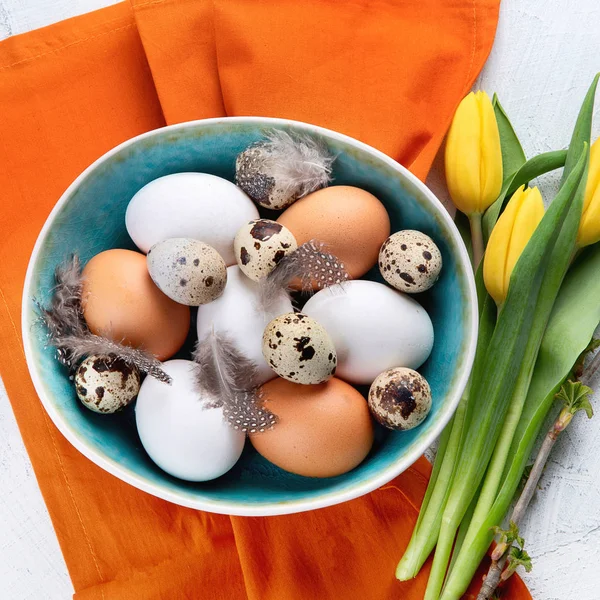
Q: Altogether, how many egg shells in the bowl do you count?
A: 14